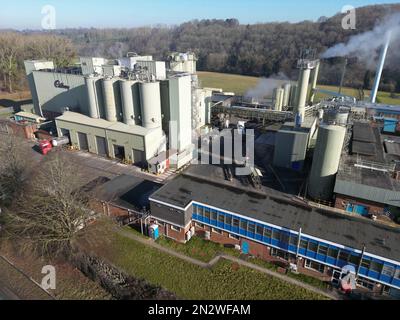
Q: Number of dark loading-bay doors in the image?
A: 5